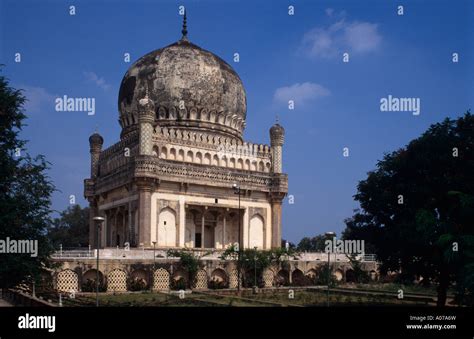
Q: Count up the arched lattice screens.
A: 6